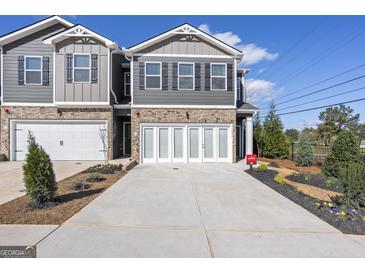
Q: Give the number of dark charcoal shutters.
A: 10